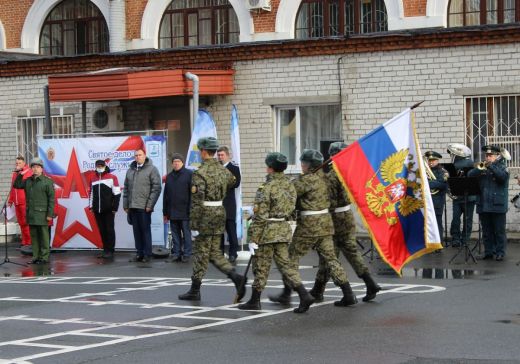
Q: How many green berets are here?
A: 4